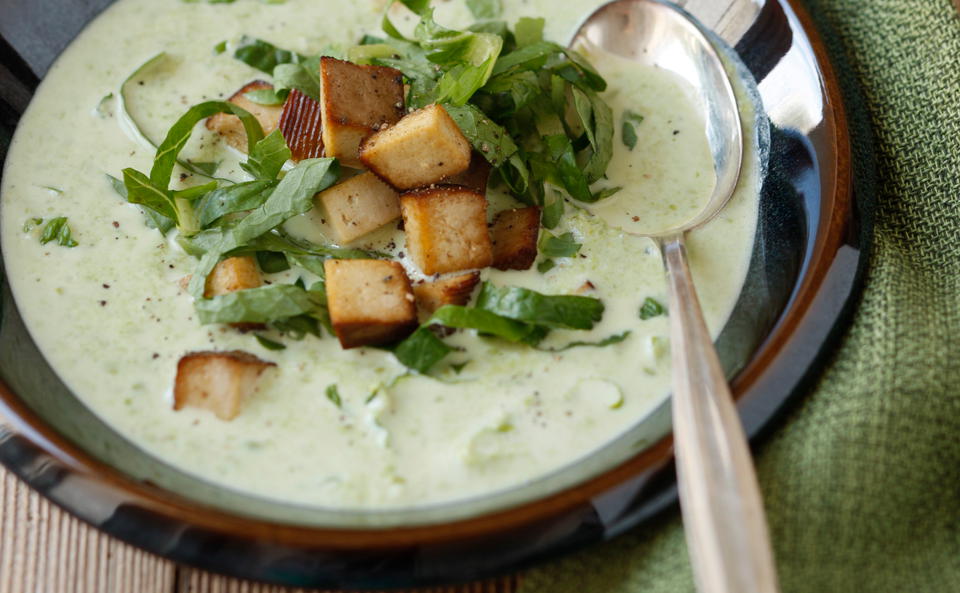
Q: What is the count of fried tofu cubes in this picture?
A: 12